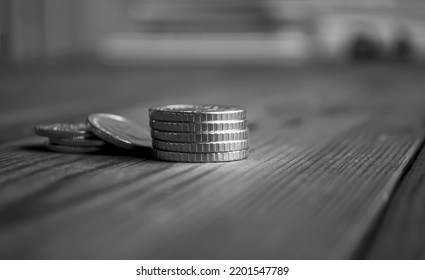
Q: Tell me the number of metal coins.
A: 9